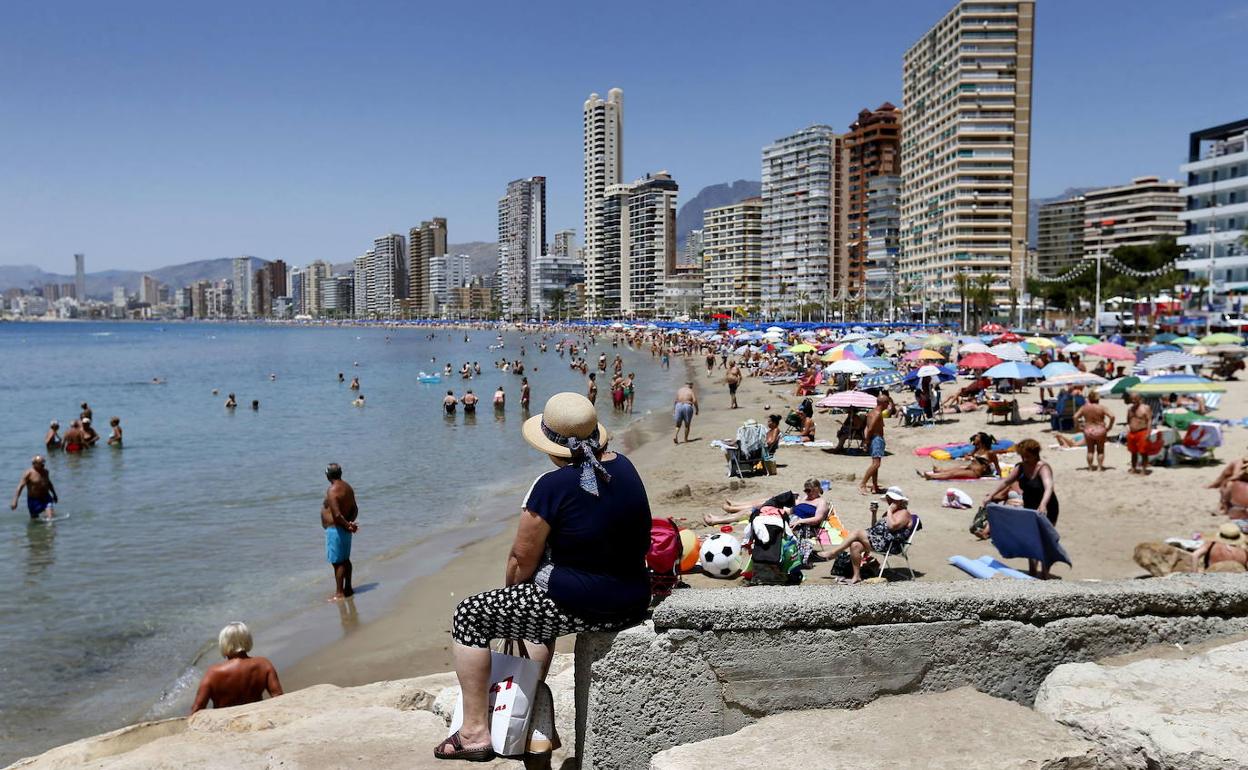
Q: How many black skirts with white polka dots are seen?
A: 1